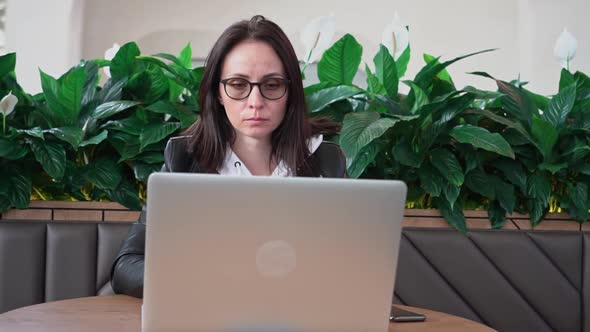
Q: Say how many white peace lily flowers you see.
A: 5